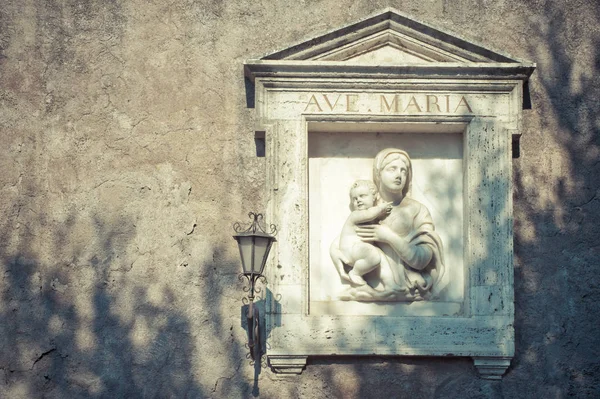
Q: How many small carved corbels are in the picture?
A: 2